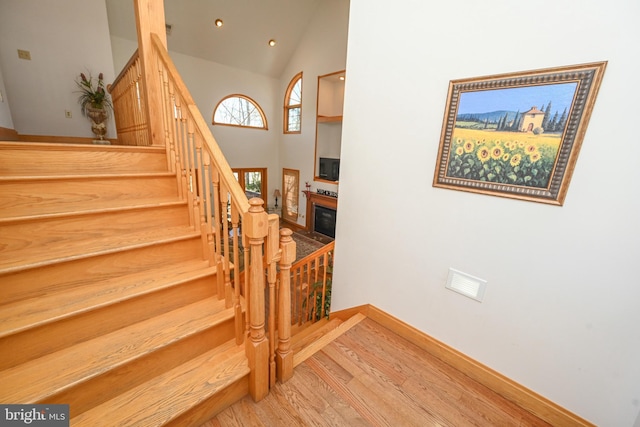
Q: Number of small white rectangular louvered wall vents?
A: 1